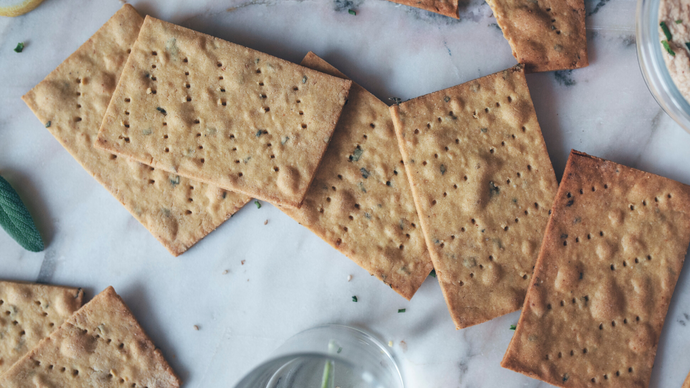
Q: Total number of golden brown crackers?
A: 9